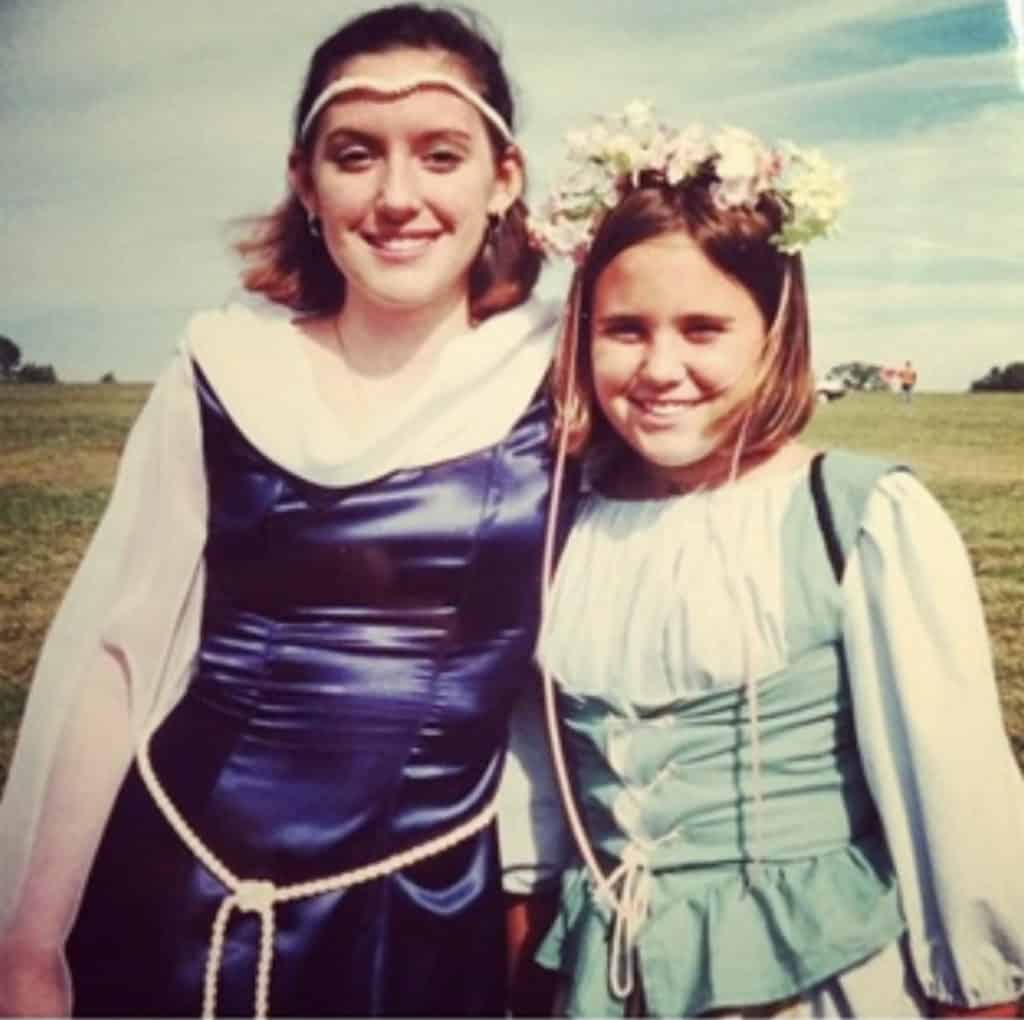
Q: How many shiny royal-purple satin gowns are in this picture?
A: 1